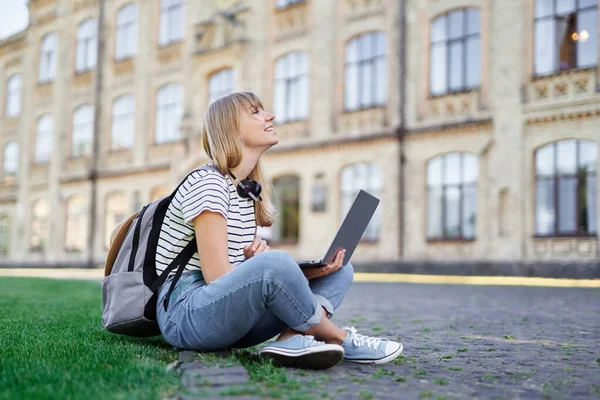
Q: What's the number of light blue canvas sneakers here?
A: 2